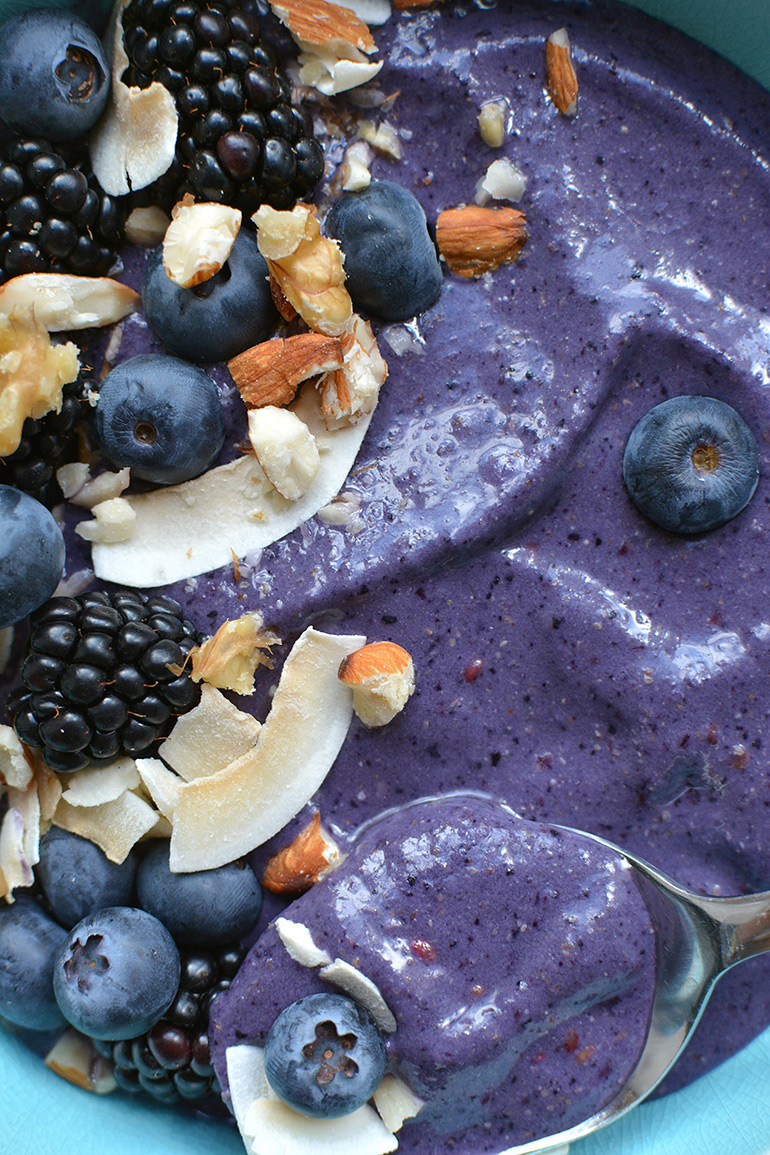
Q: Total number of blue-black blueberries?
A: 11